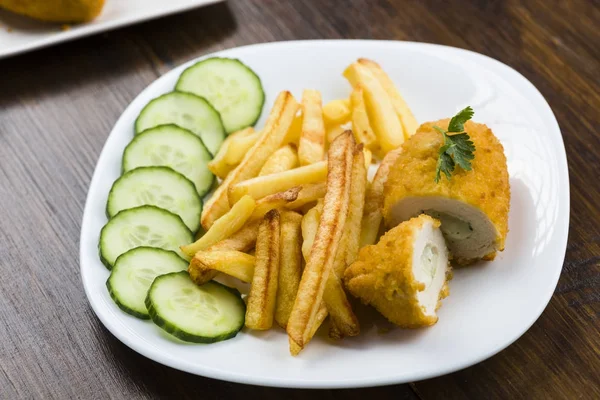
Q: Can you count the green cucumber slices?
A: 7